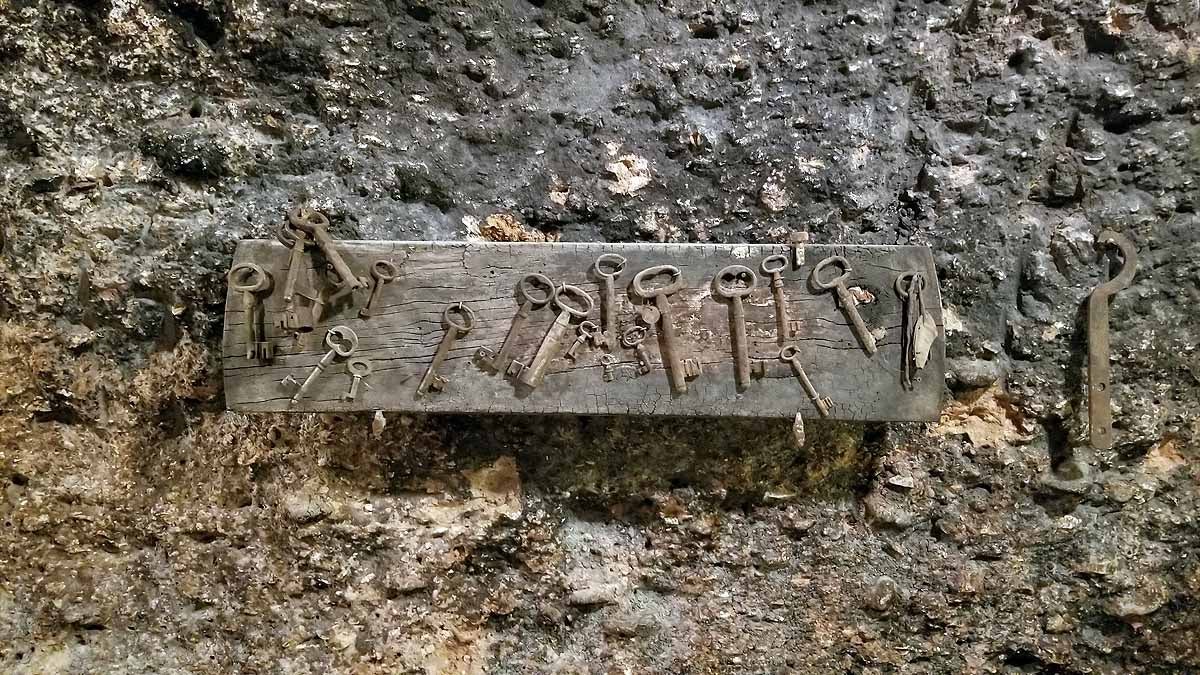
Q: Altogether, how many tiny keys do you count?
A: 5